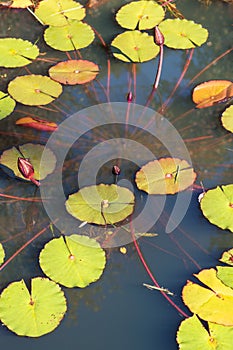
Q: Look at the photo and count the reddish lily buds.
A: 4